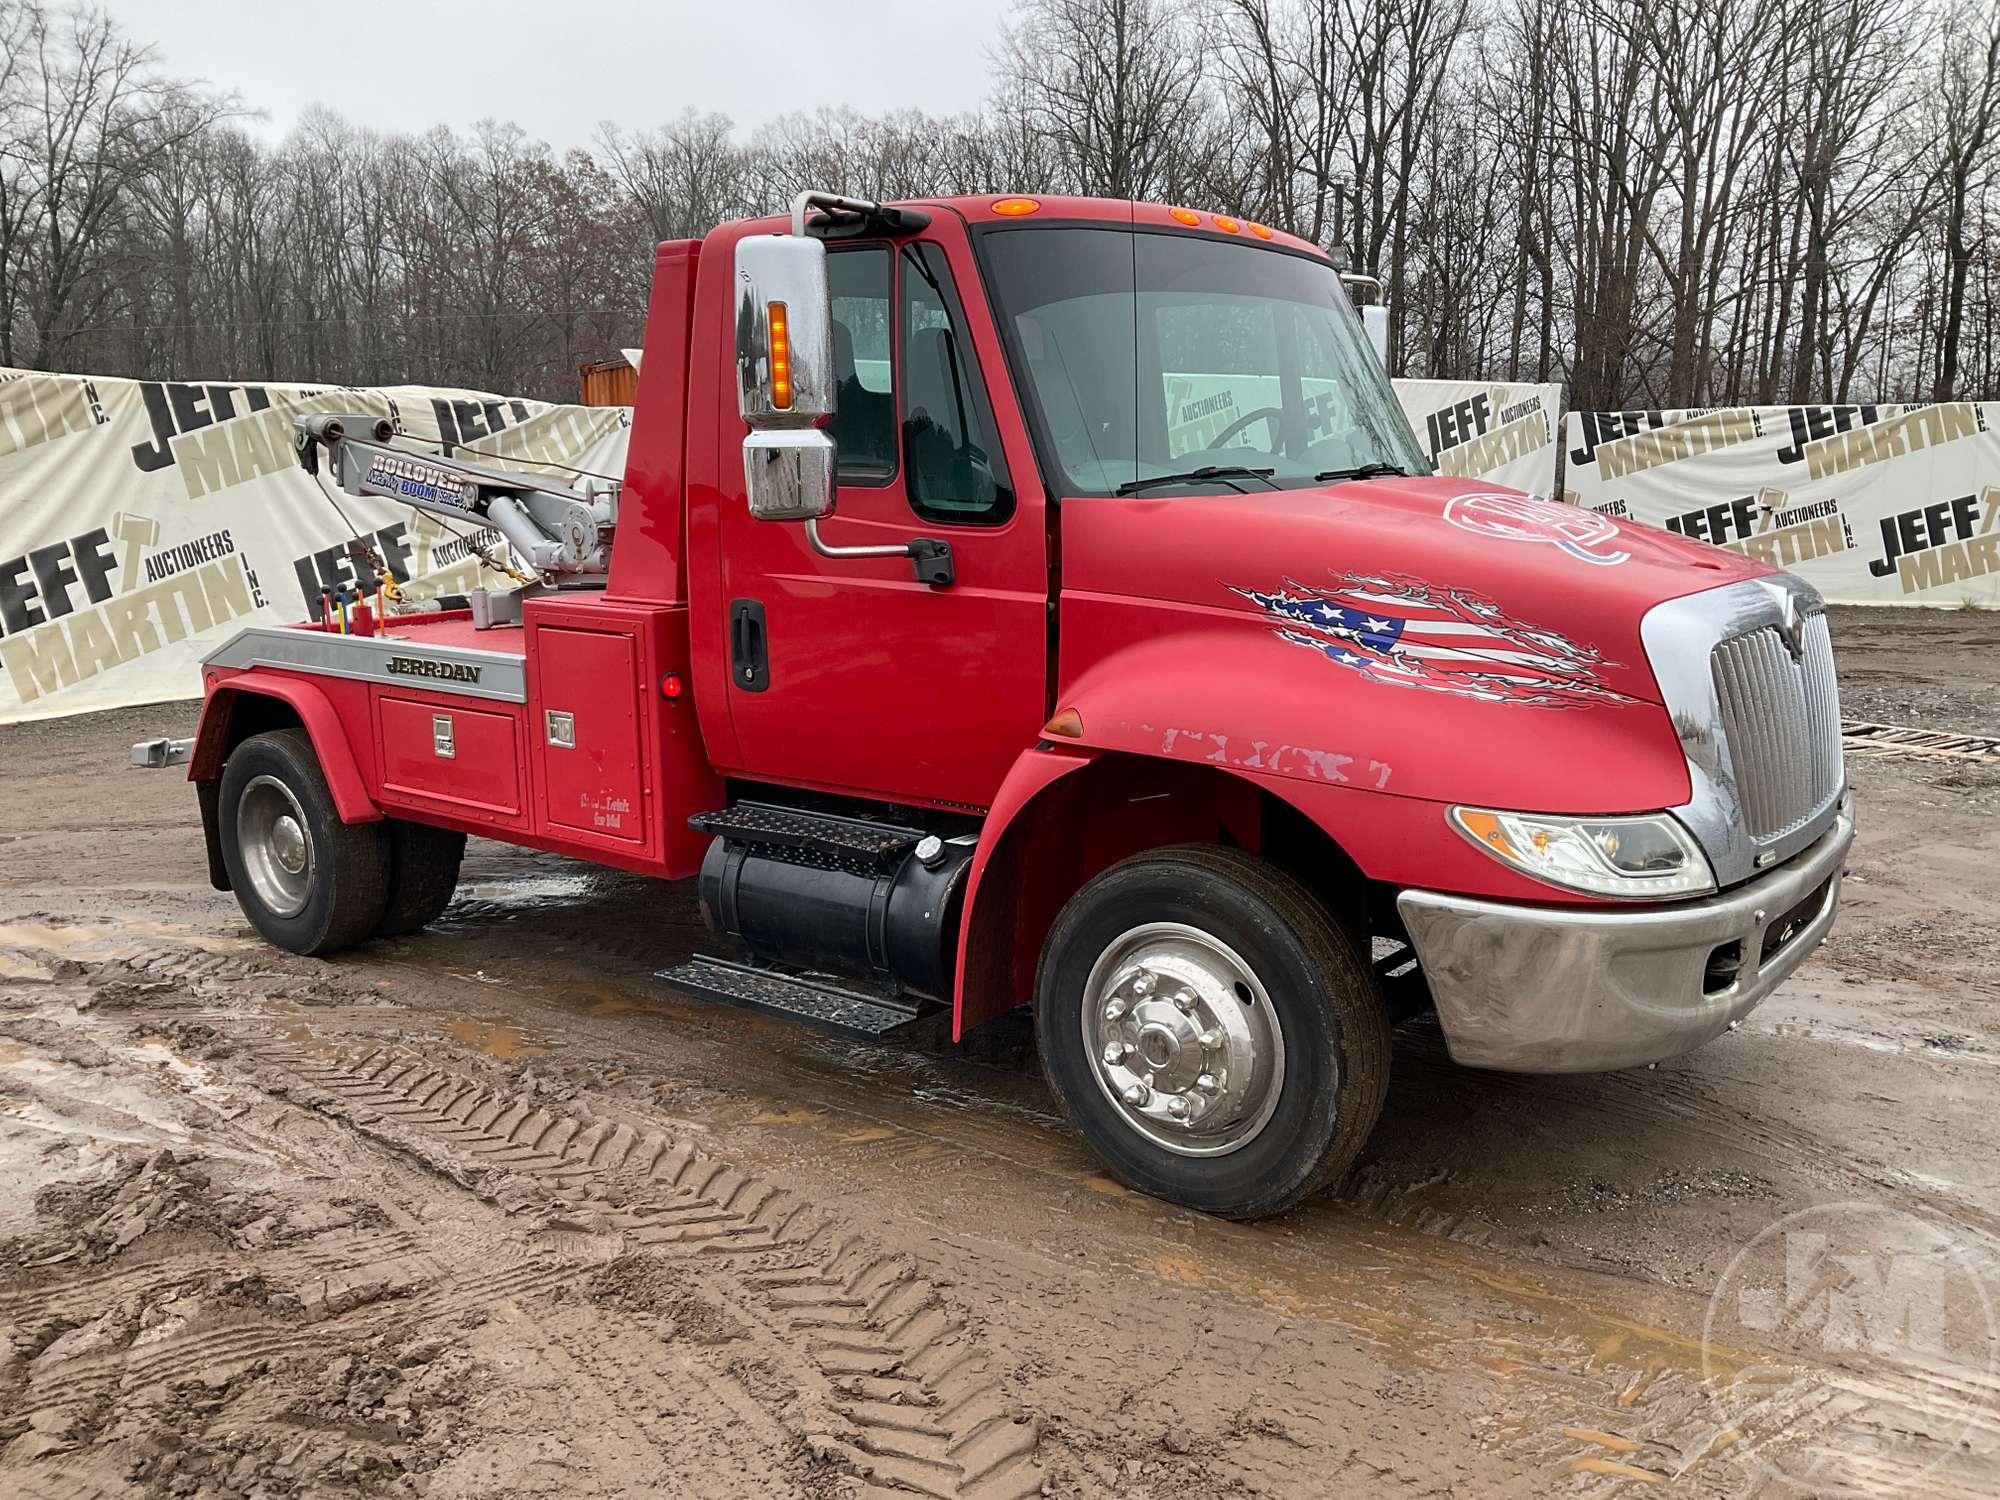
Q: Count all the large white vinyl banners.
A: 3